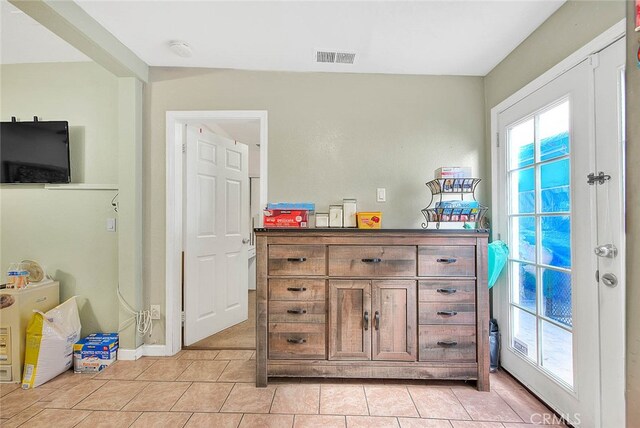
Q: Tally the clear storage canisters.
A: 3